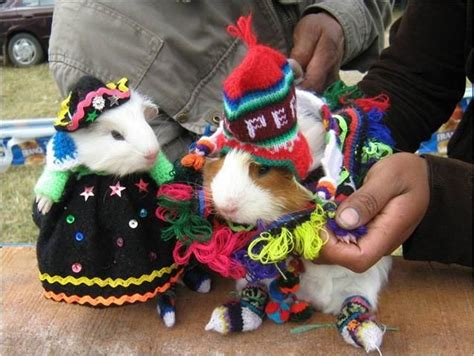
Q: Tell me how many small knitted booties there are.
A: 4